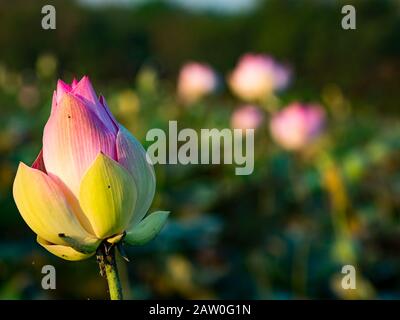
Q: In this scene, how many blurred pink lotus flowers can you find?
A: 4